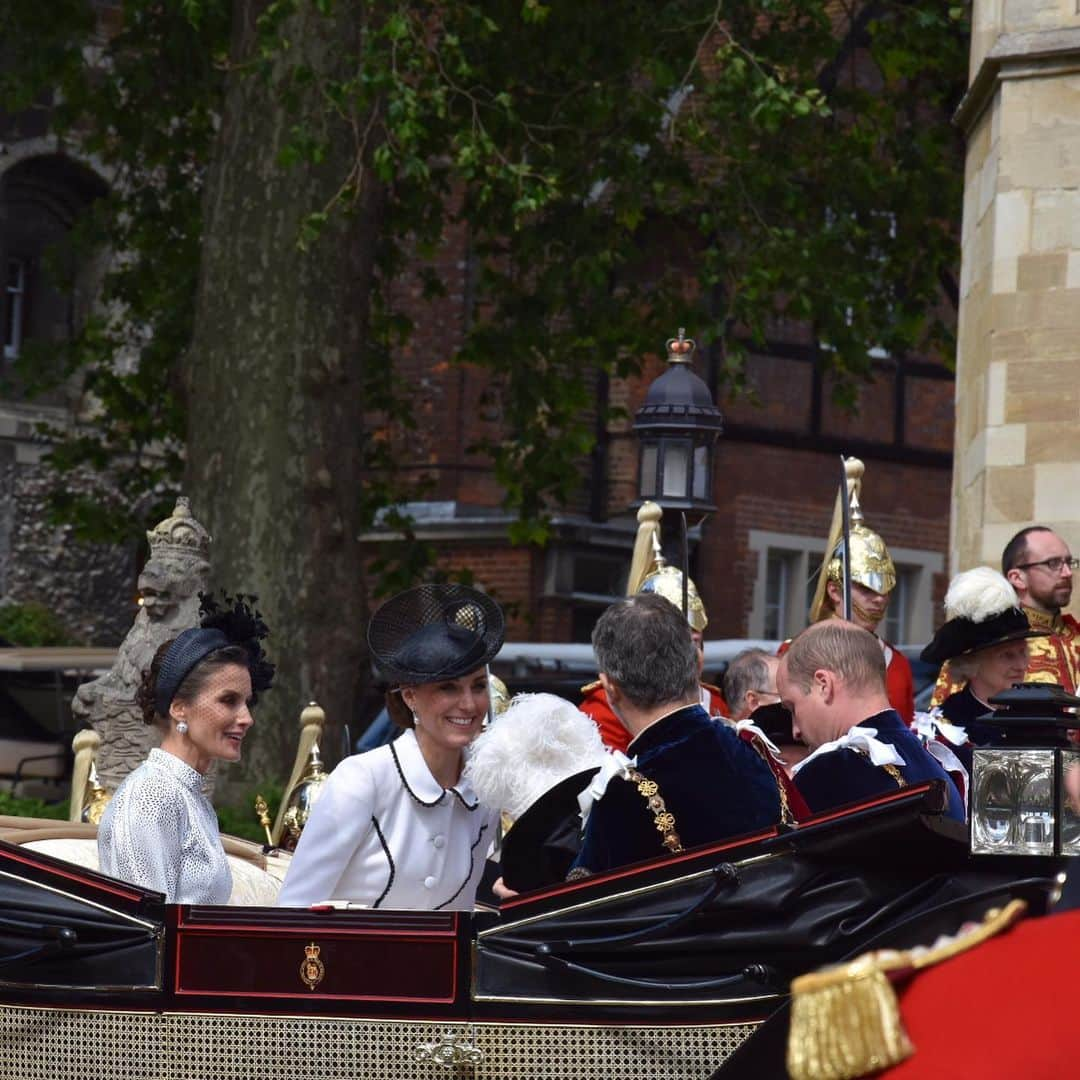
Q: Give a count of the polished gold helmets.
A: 5